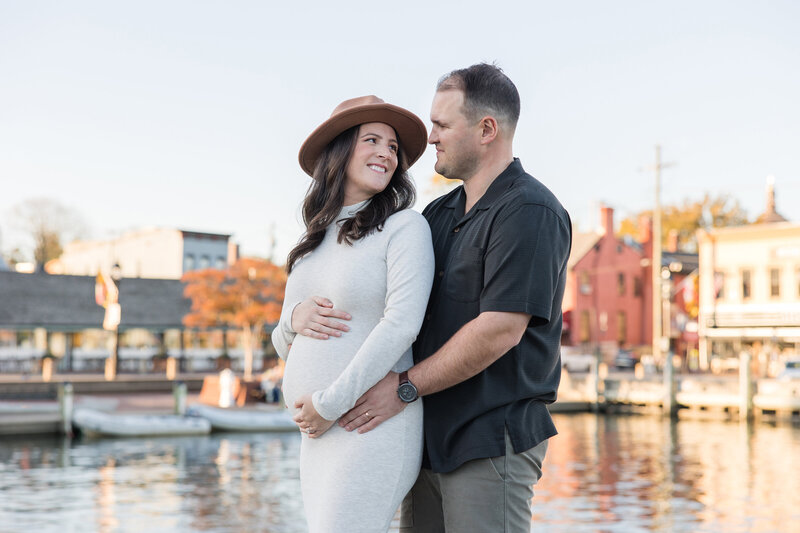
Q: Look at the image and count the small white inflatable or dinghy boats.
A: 2